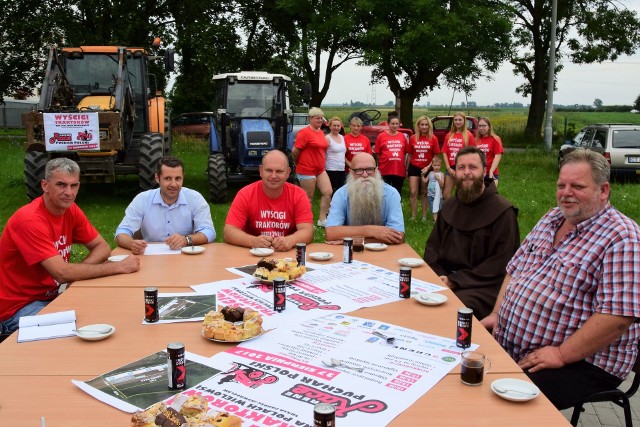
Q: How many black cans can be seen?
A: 8